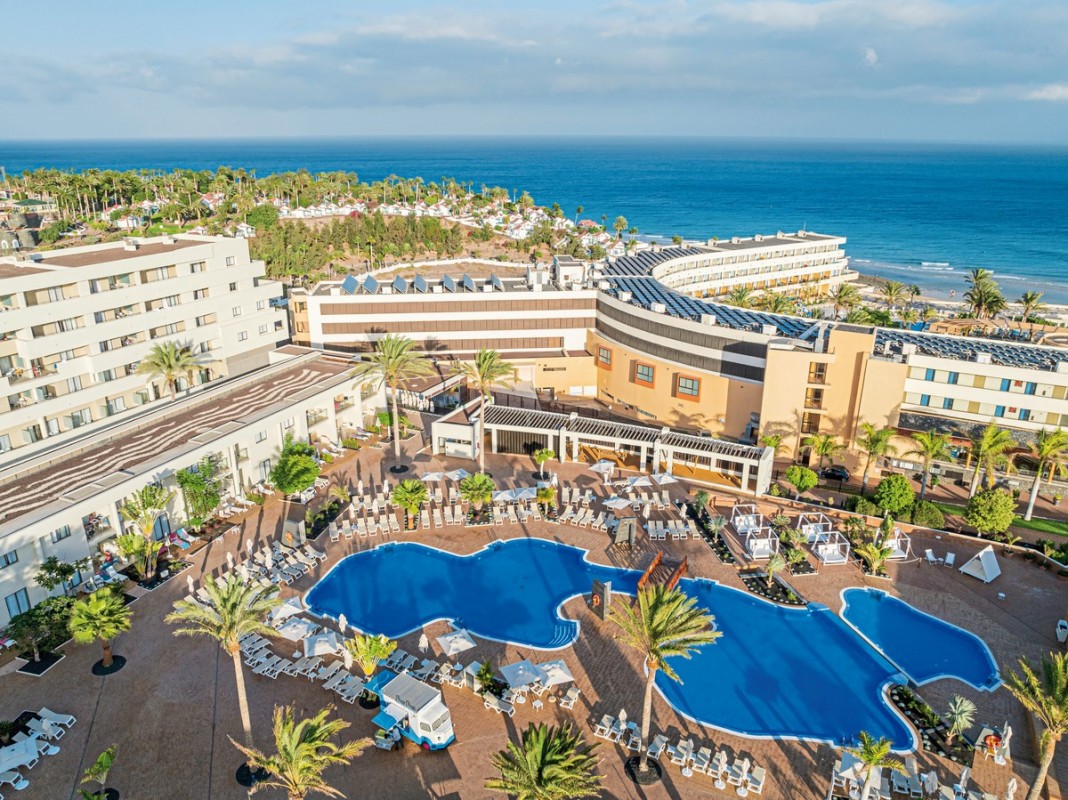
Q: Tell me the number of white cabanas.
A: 5